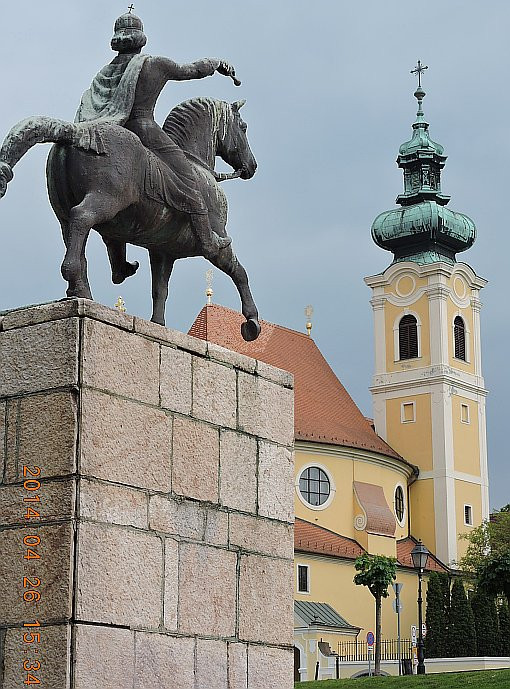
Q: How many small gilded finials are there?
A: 3